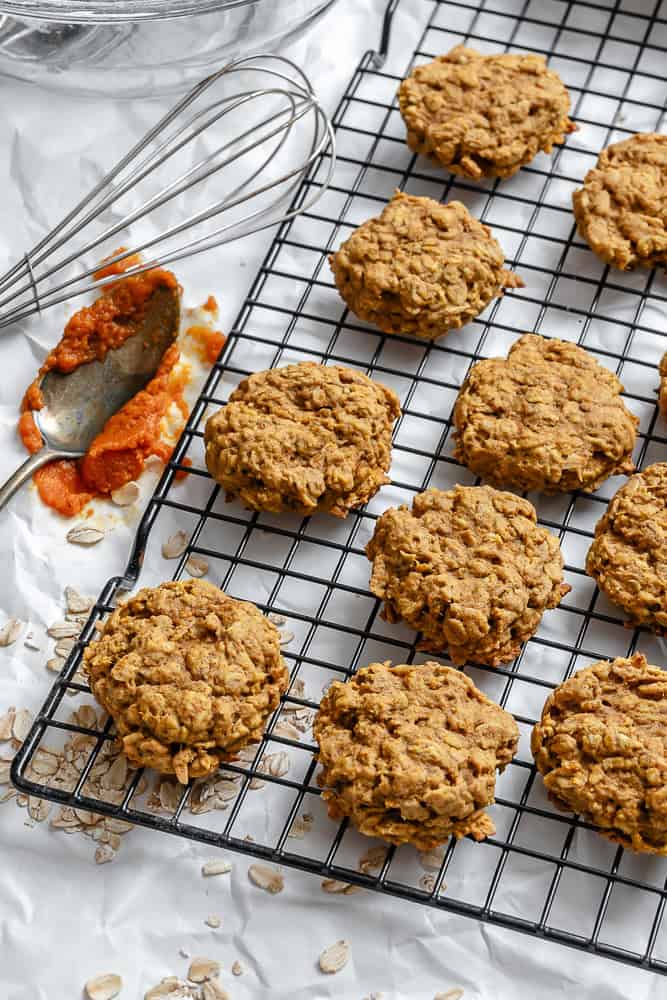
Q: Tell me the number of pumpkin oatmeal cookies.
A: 11